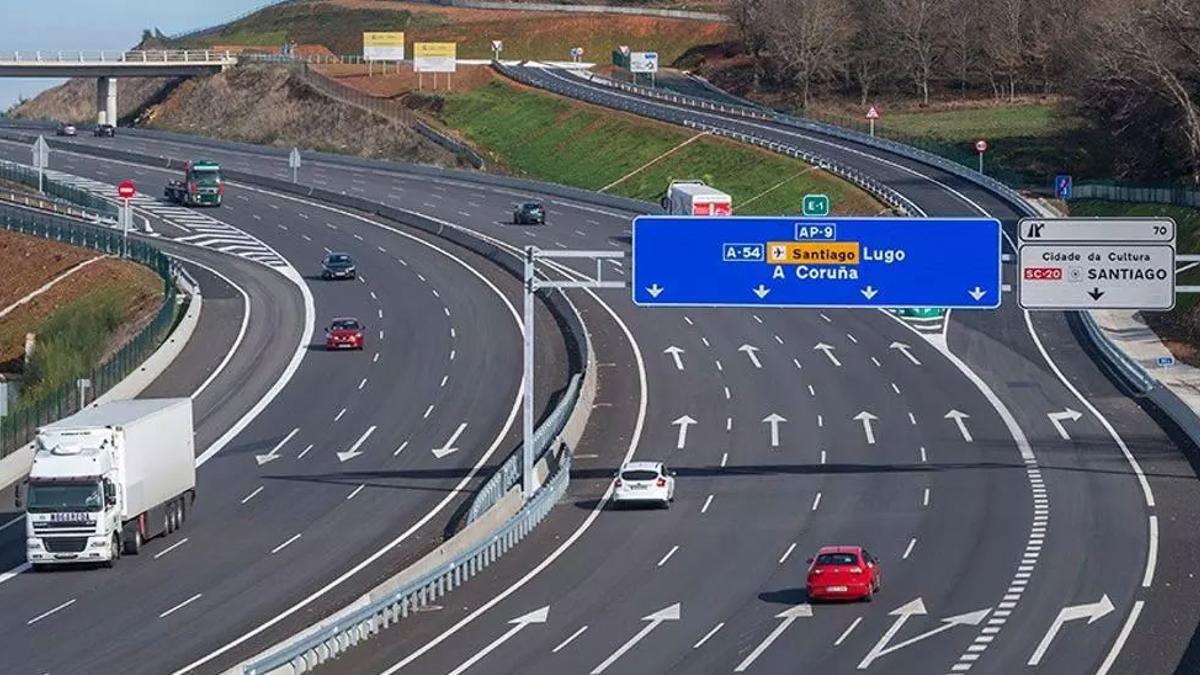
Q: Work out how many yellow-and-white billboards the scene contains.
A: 2